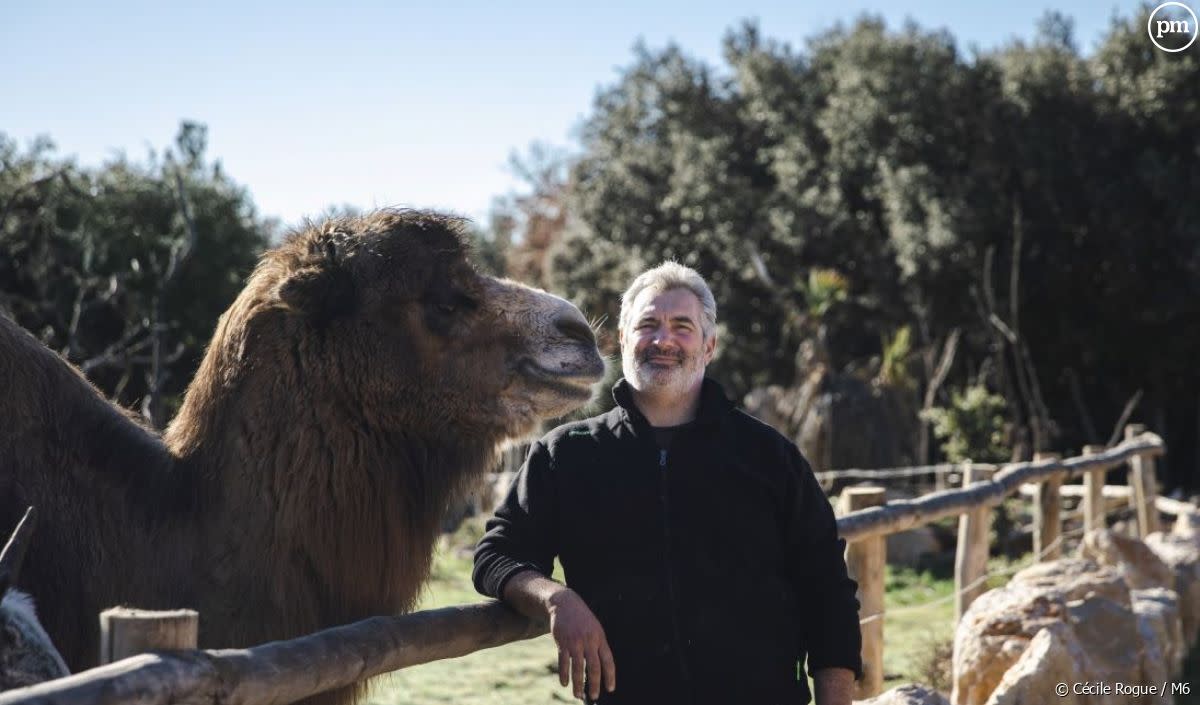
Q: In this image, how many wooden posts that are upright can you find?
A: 6